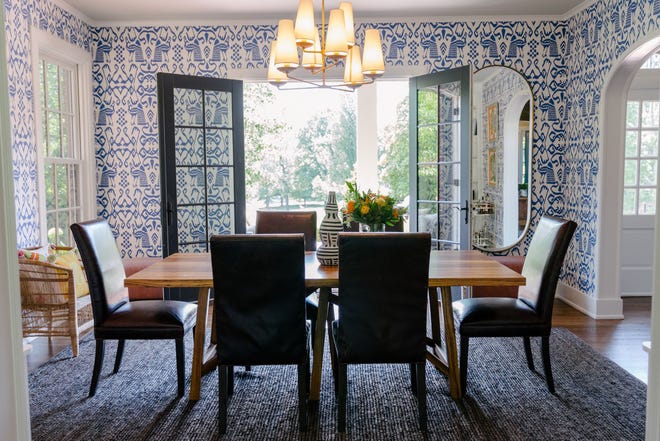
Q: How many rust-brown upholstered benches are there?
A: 2